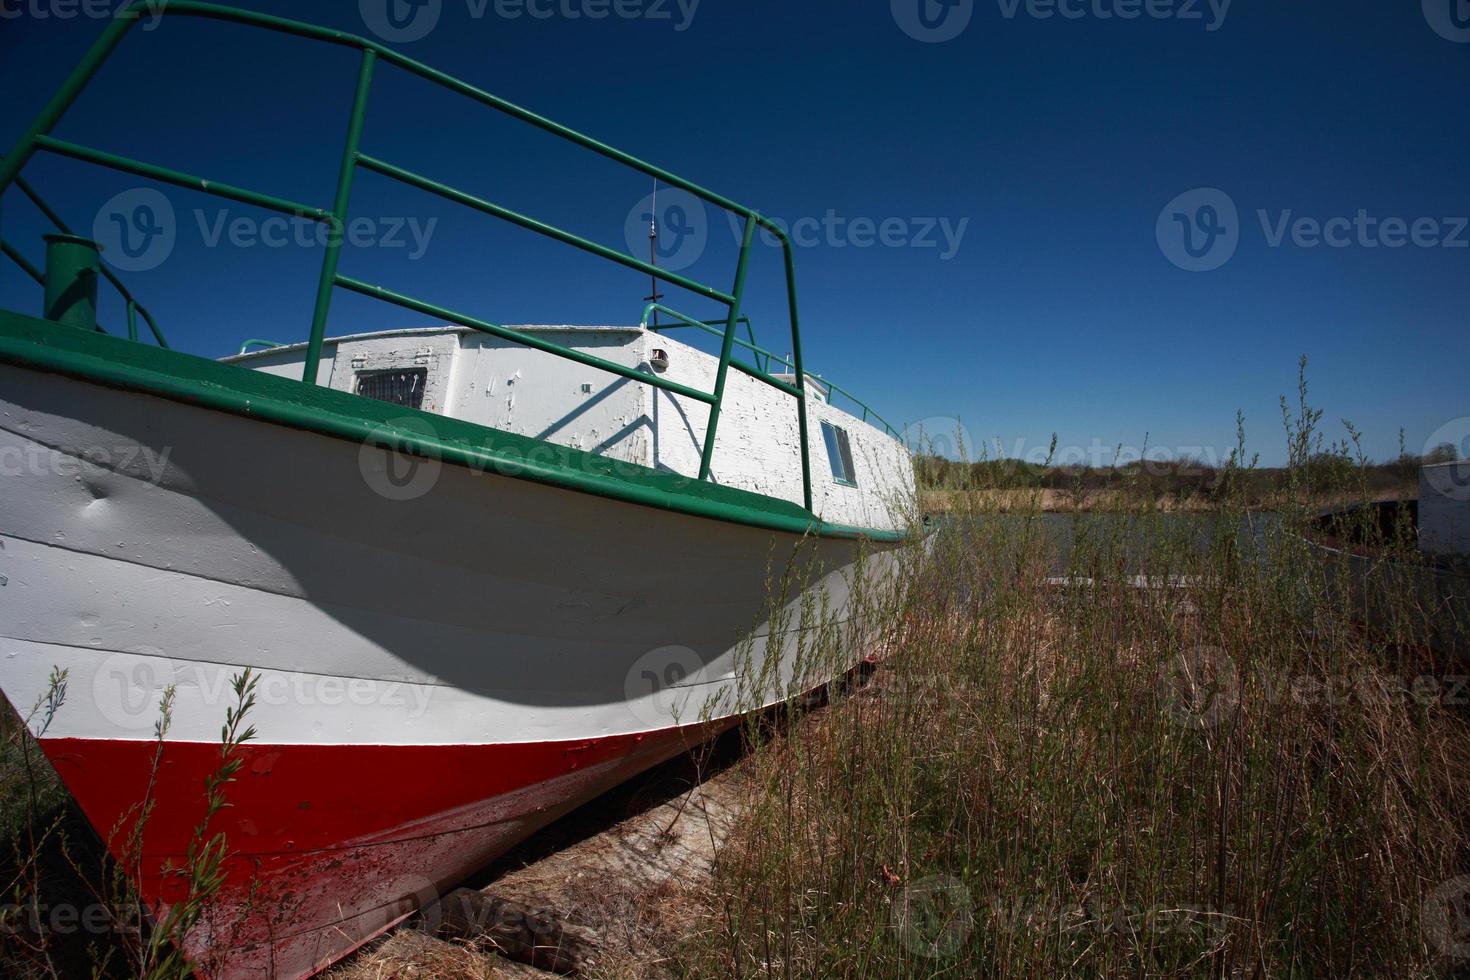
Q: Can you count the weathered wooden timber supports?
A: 1